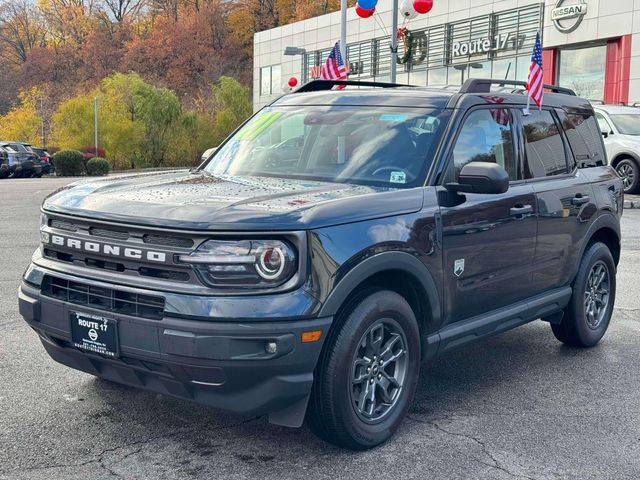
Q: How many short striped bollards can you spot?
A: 0